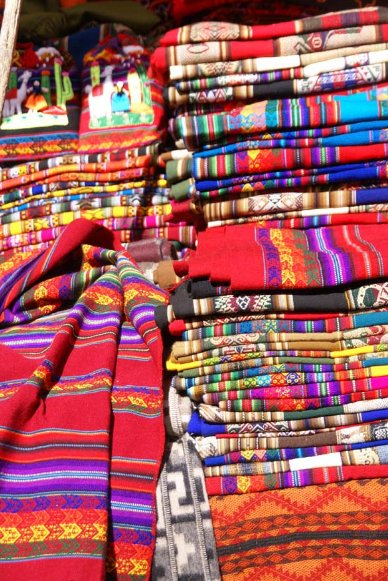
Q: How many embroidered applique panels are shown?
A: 2